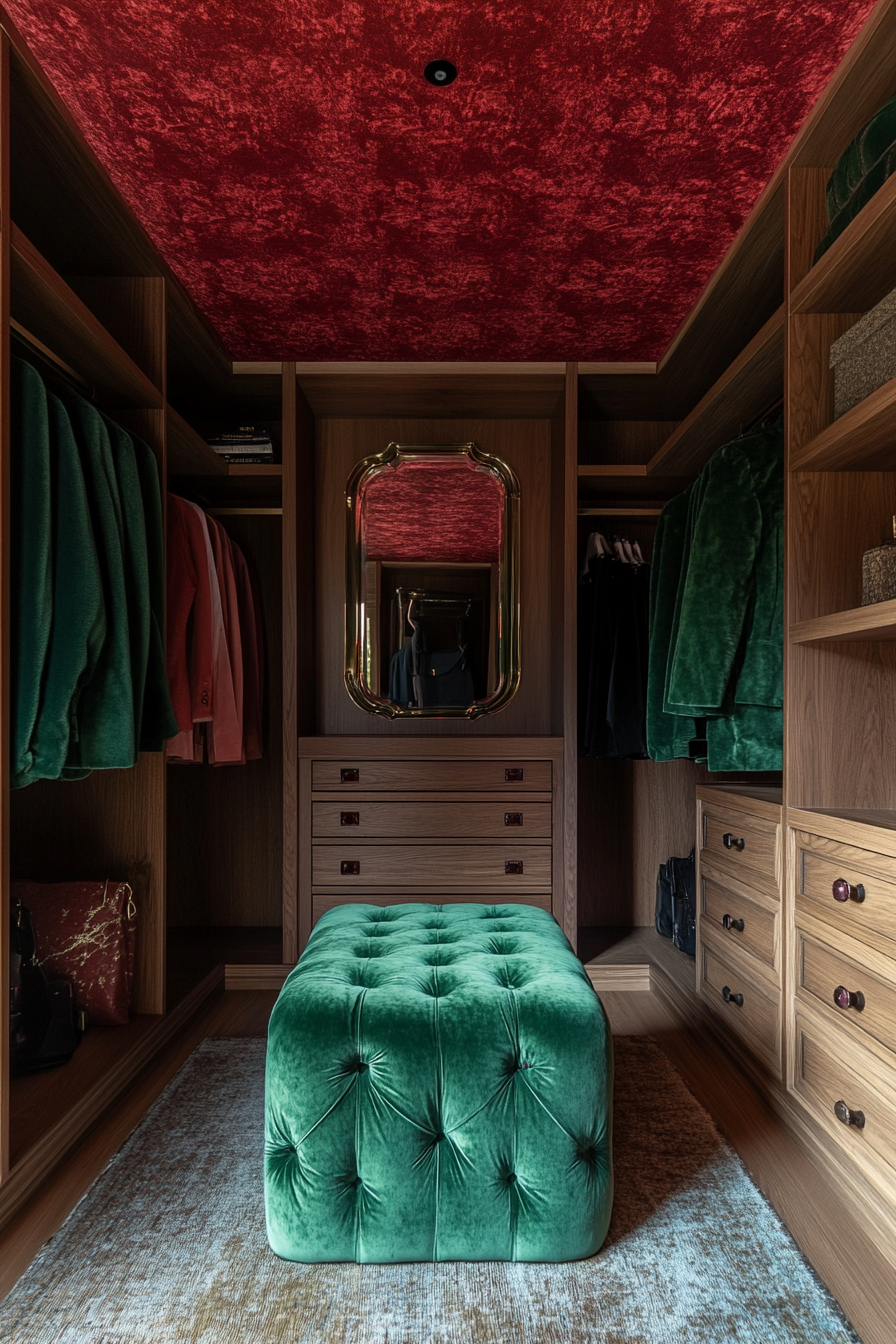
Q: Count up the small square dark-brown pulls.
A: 6